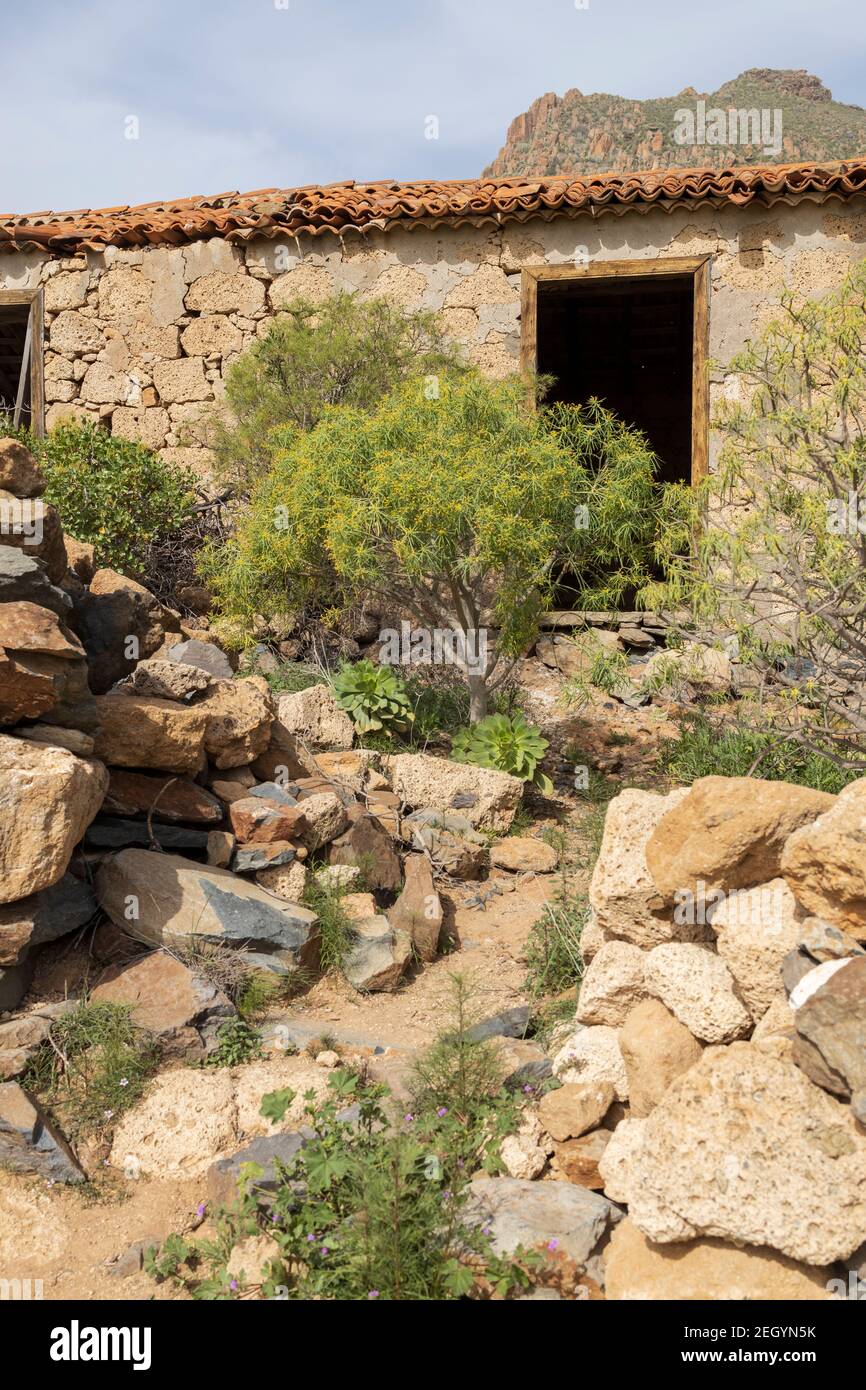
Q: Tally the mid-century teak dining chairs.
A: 0